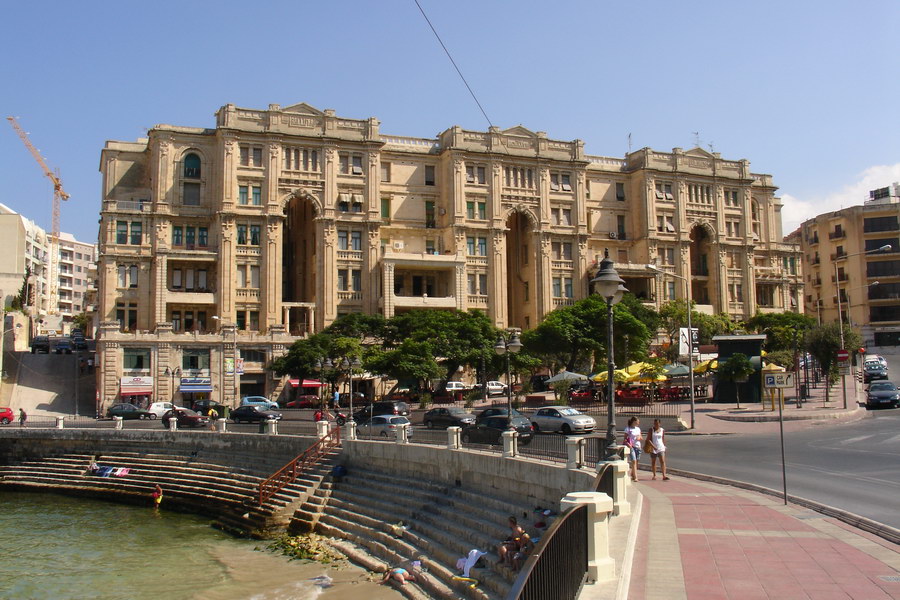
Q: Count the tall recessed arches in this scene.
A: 3